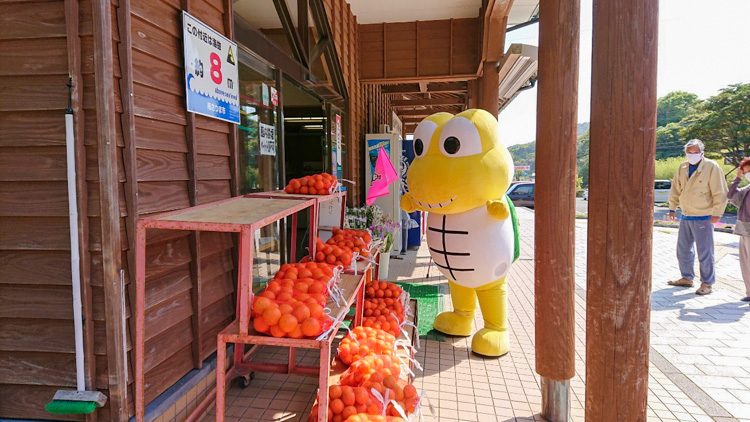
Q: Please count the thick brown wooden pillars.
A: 2